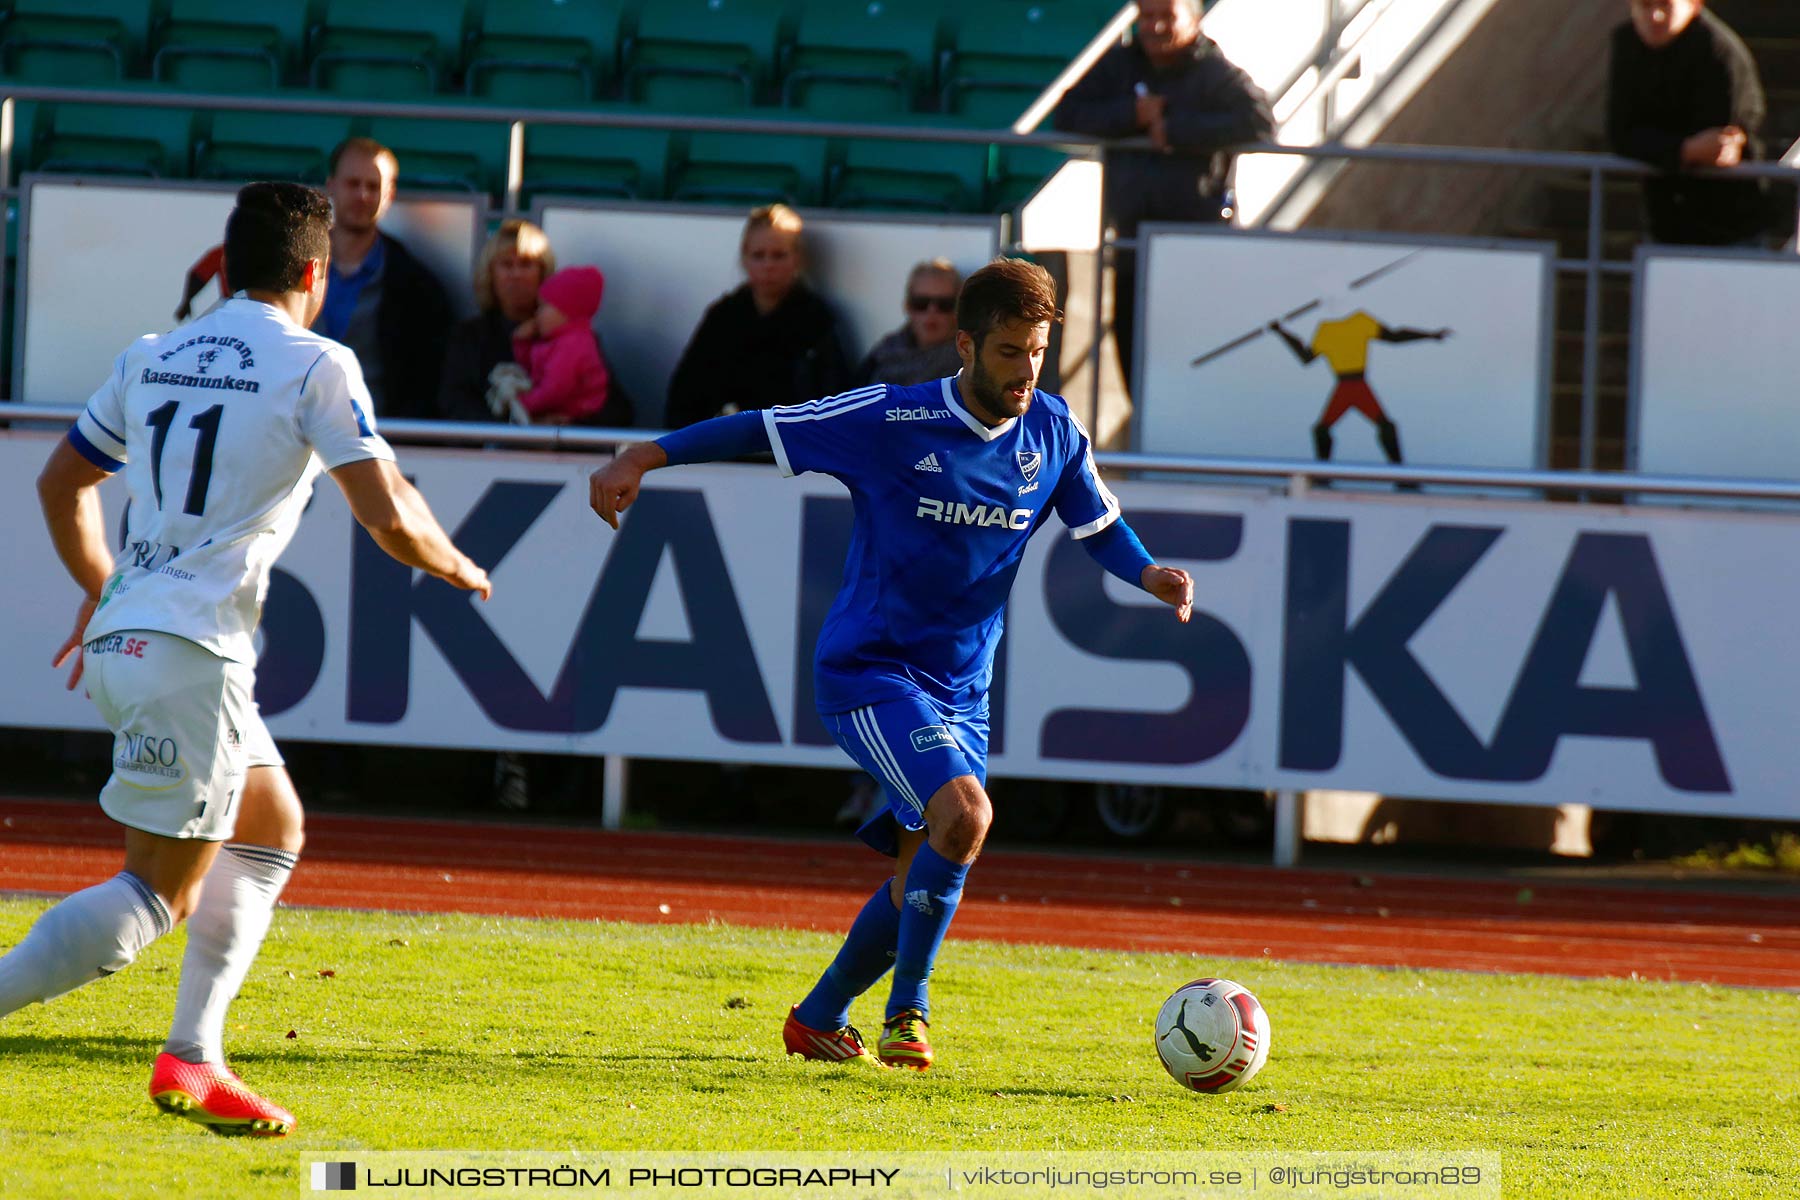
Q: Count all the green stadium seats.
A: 14